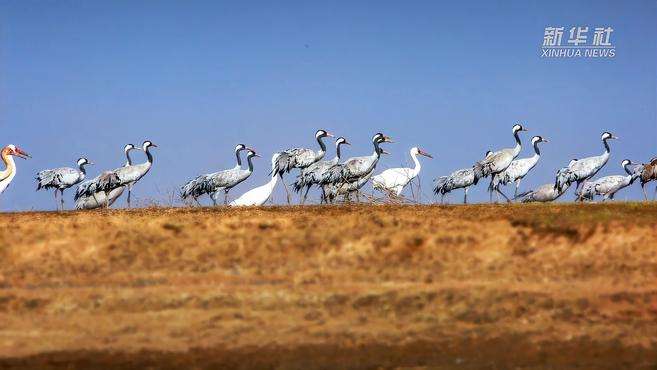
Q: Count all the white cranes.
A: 3